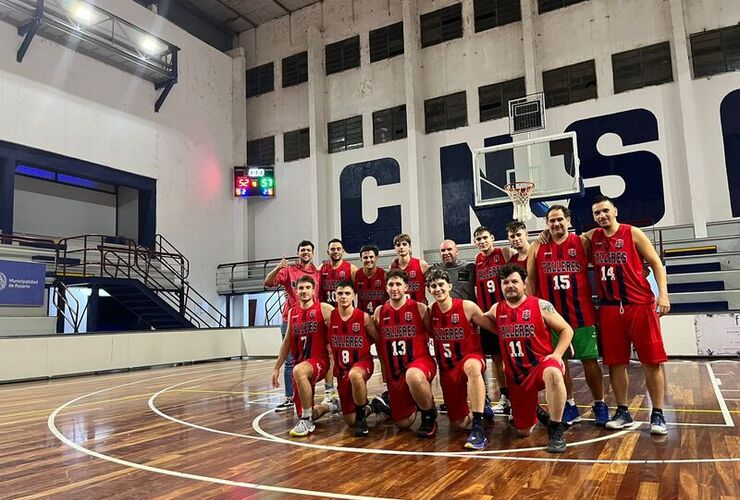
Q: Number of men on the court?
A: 14